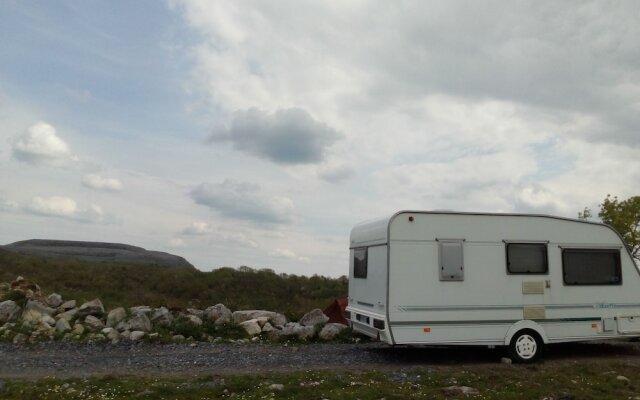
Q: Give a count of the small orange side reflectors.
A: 2